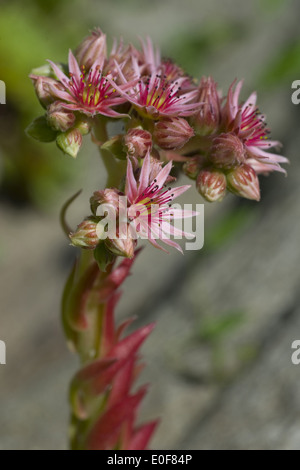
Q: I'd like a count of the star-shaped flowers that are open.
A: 4